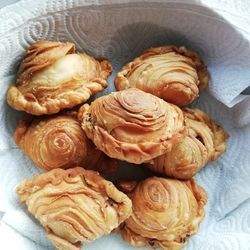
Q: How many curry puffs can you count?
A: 7